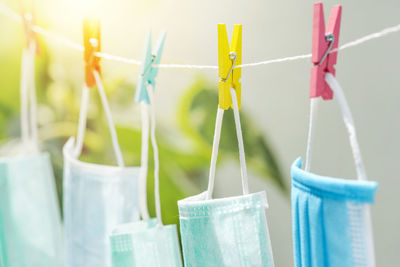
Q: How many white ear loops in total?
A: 5